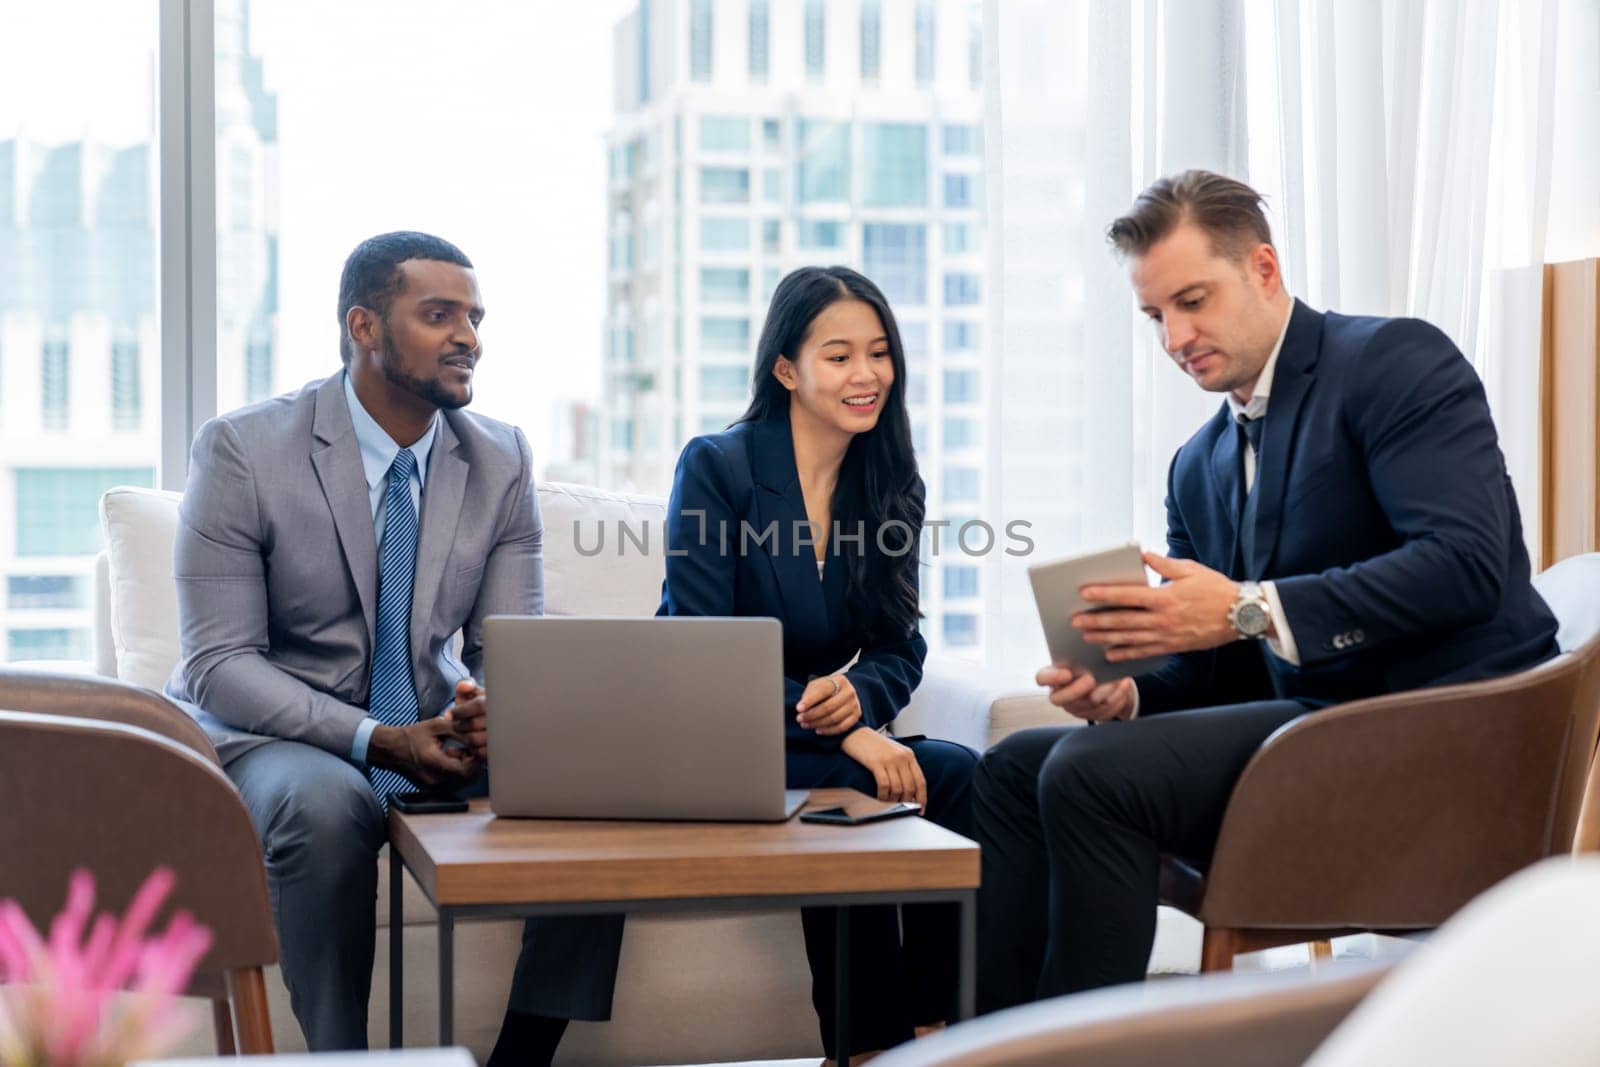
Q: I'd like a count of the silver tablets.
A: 1